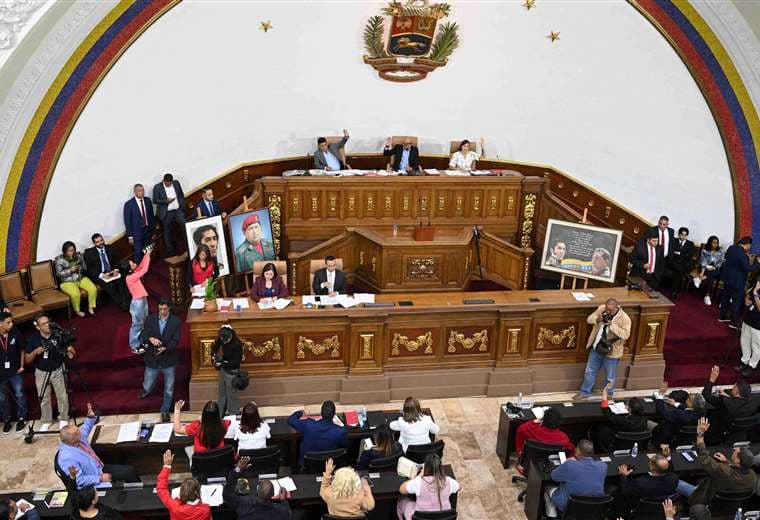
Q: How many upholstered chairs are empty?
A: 2